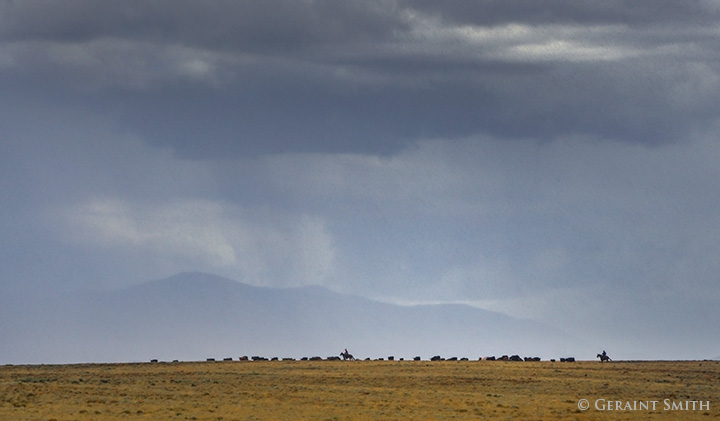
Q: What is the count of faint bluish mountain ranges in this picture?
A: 1